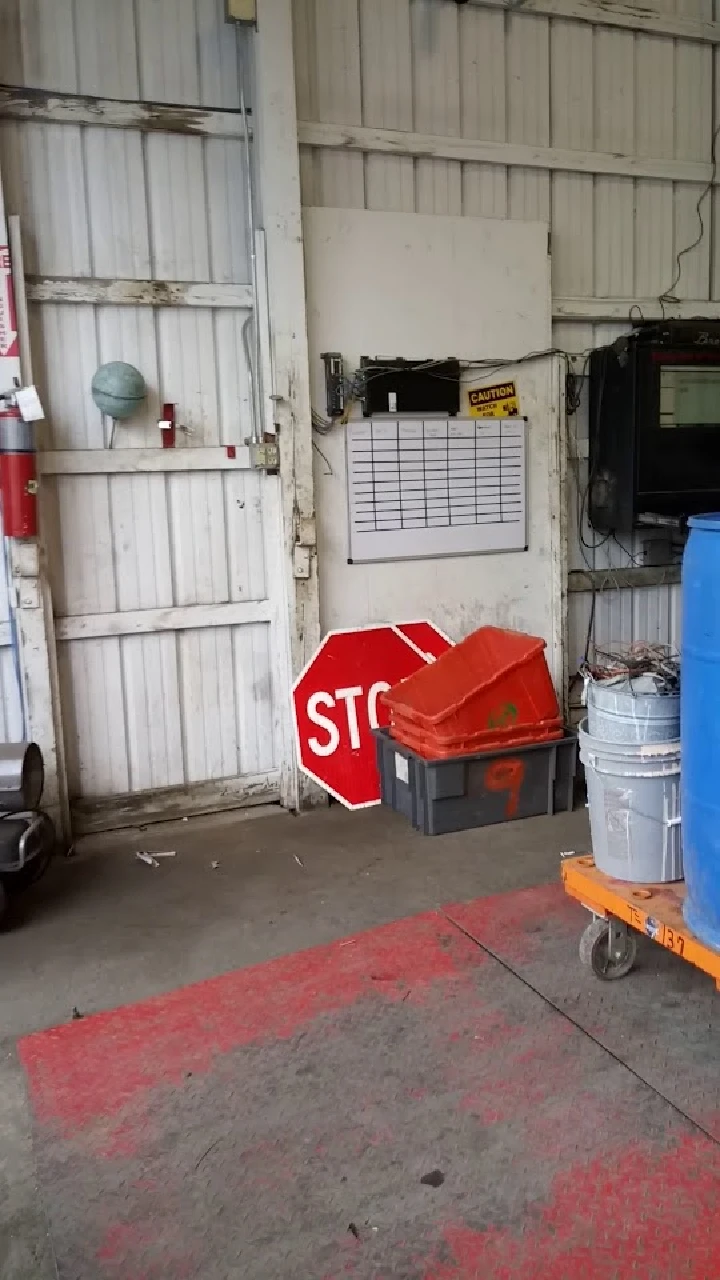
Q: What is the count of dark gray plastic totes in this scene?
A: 1